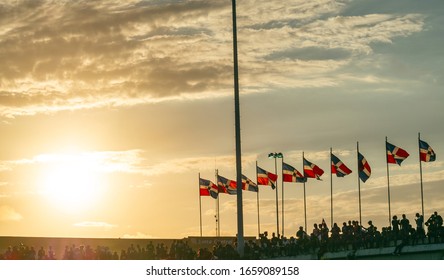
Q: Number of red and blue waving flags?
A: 10